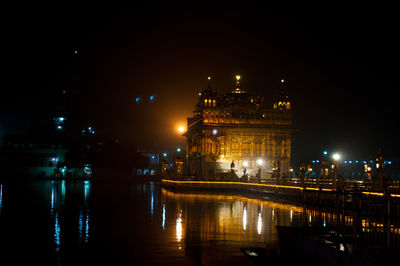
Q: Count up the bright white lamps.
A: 3